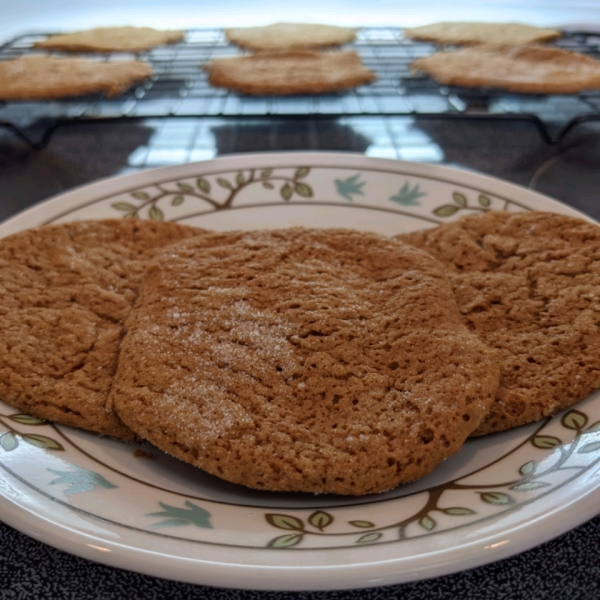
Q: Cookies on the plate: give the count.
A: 3